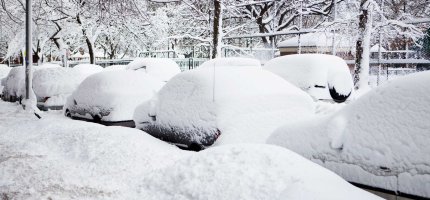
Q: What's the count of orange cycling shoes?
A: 0